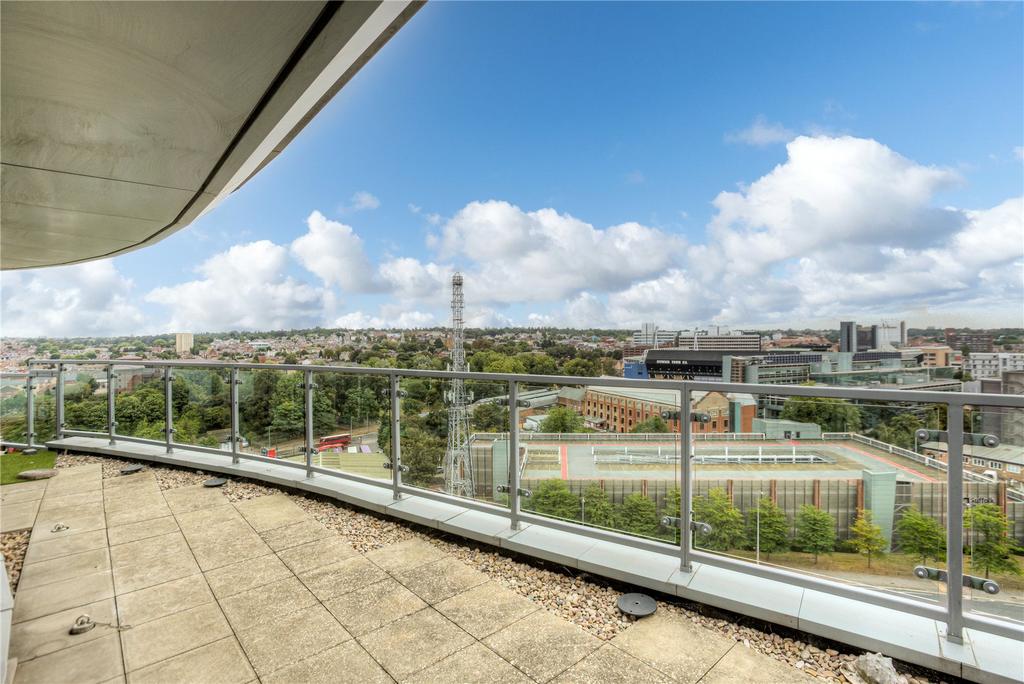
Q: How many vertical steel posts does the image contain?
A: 10